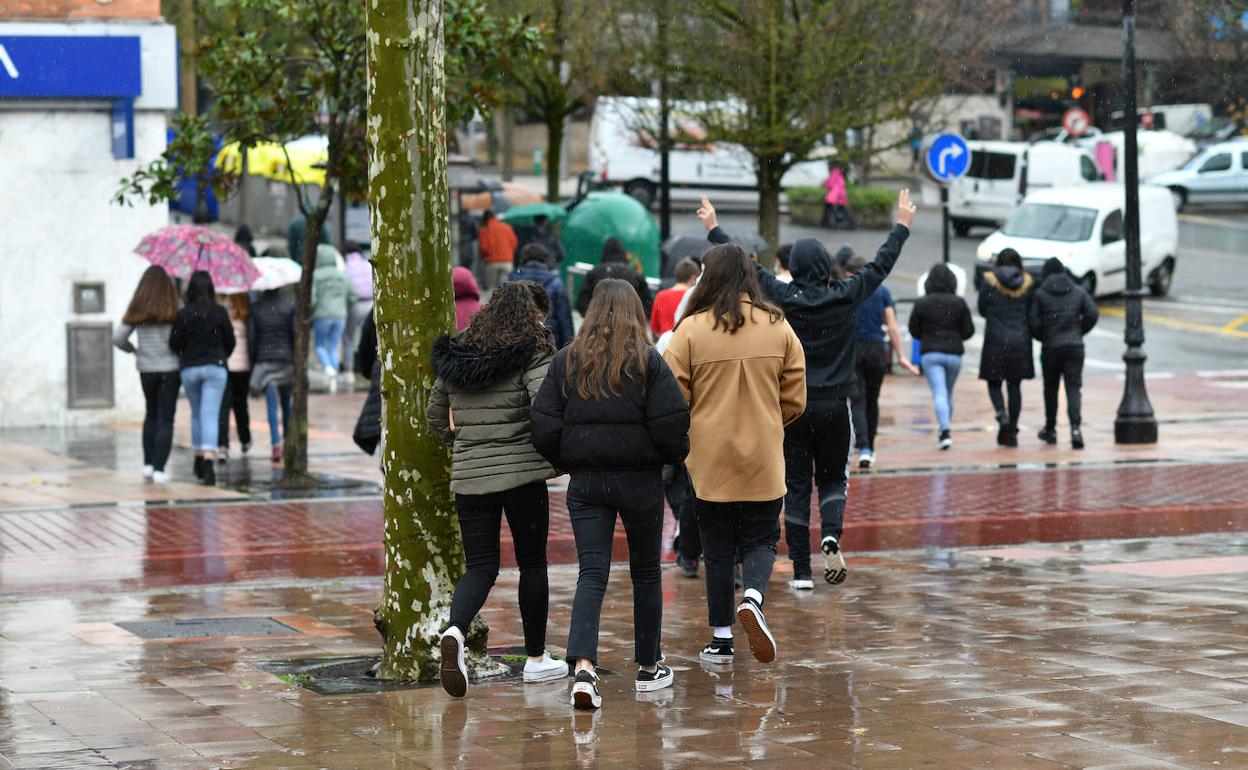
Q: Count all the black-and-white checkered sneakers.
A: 0